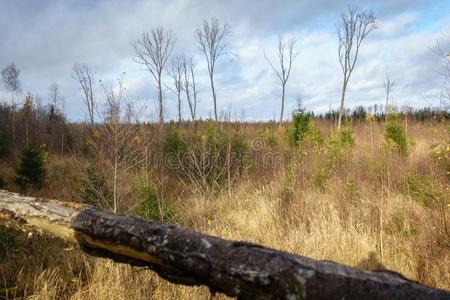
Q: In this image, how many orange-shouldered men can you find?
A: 0